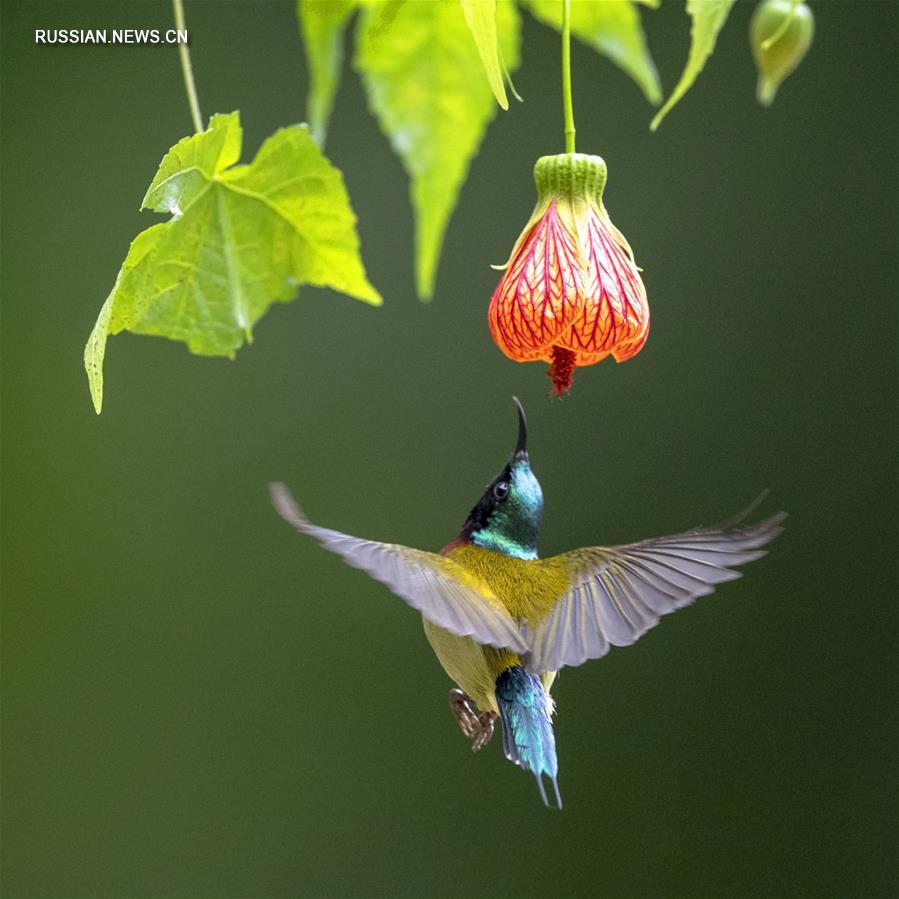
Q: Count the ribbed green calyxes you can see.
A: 1